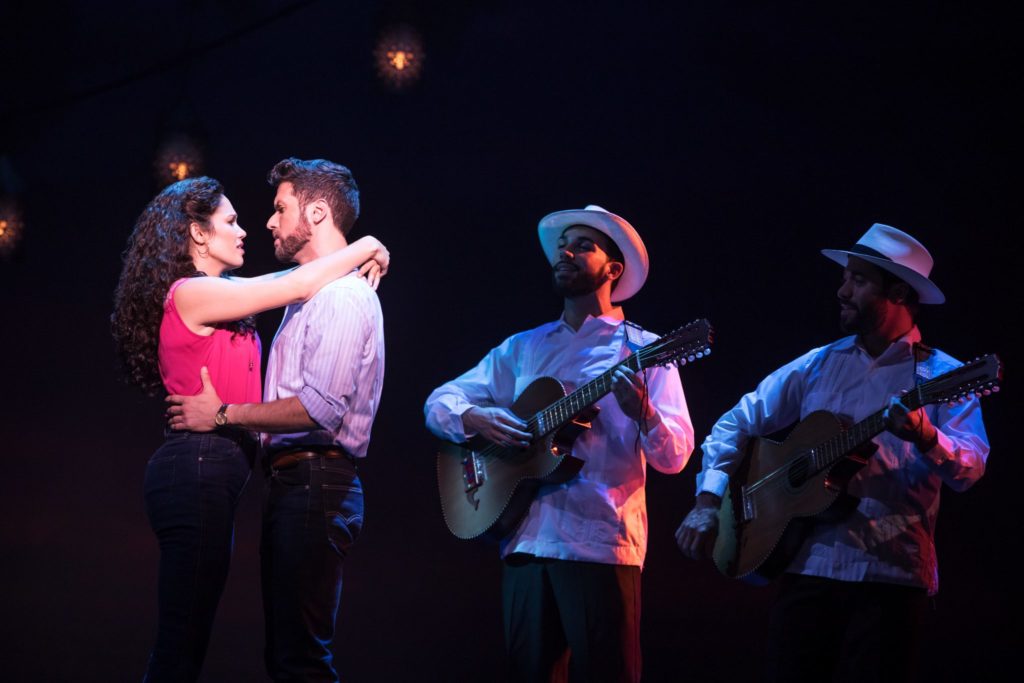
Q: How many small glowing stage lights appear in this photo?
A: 3